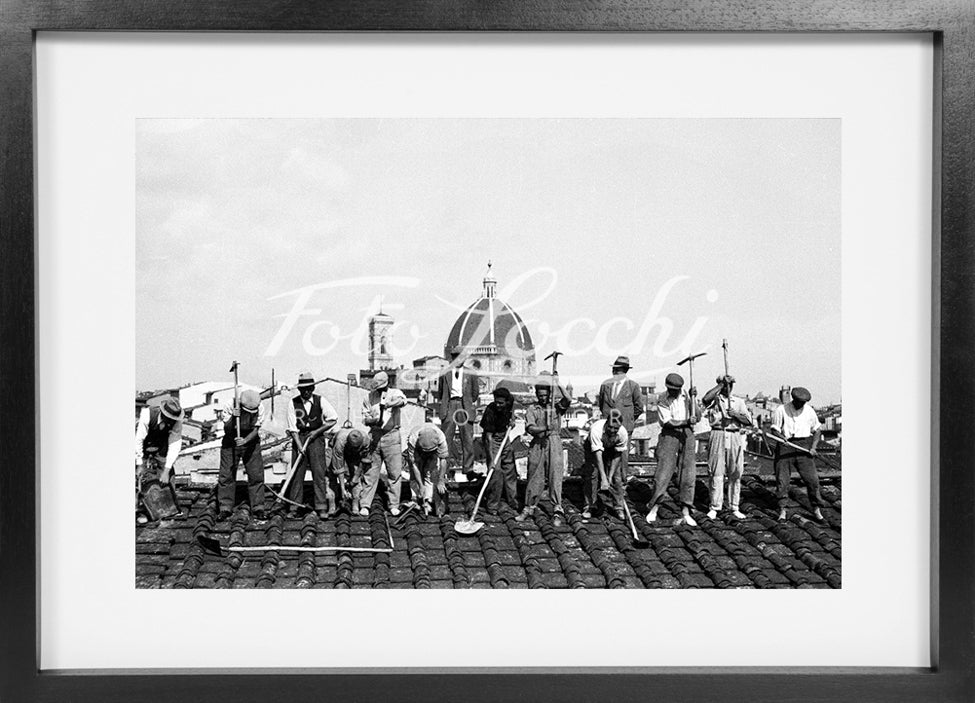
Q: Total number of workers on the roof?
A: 14